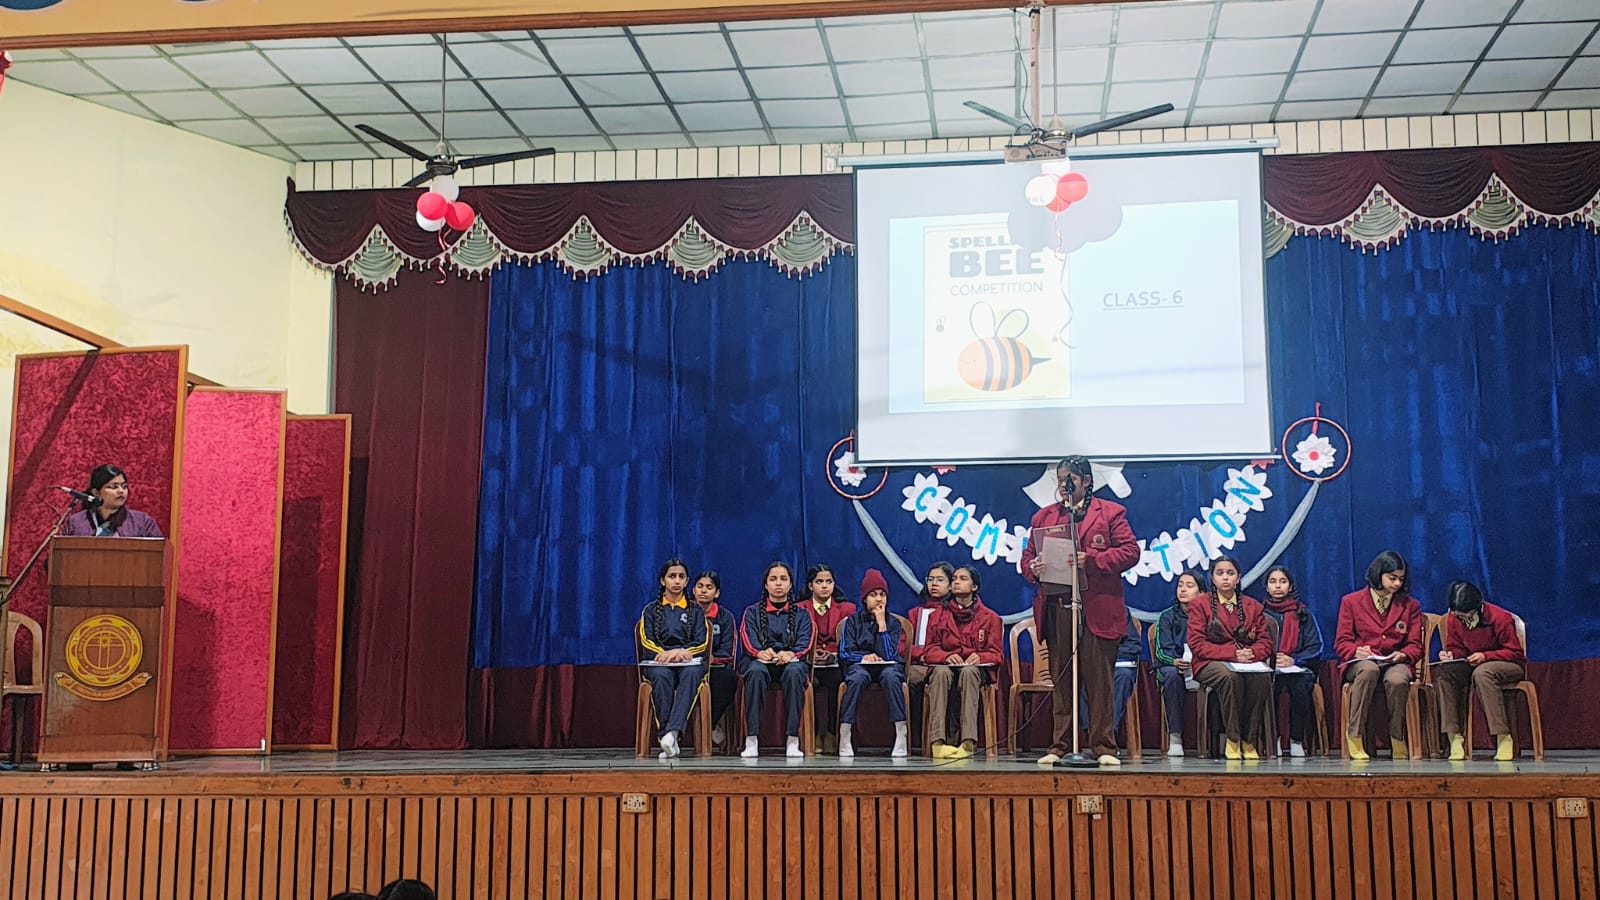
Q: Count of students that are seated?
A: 13